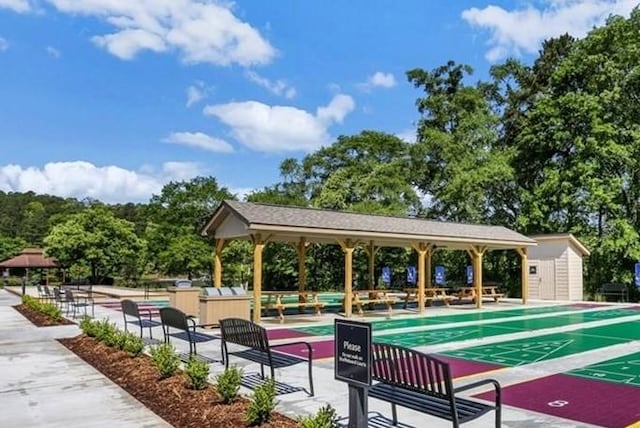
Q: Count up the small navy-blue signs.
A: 5